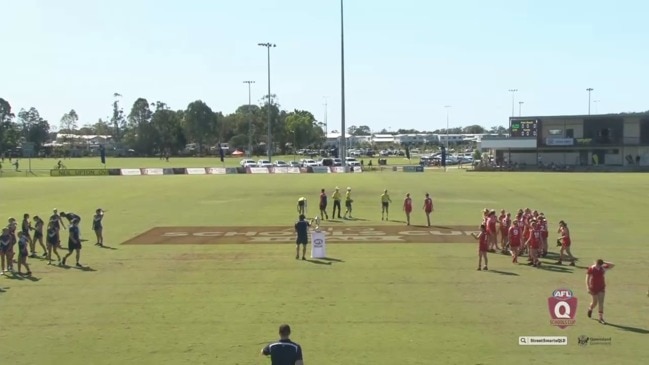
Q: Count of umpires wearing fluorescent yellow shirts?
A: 4